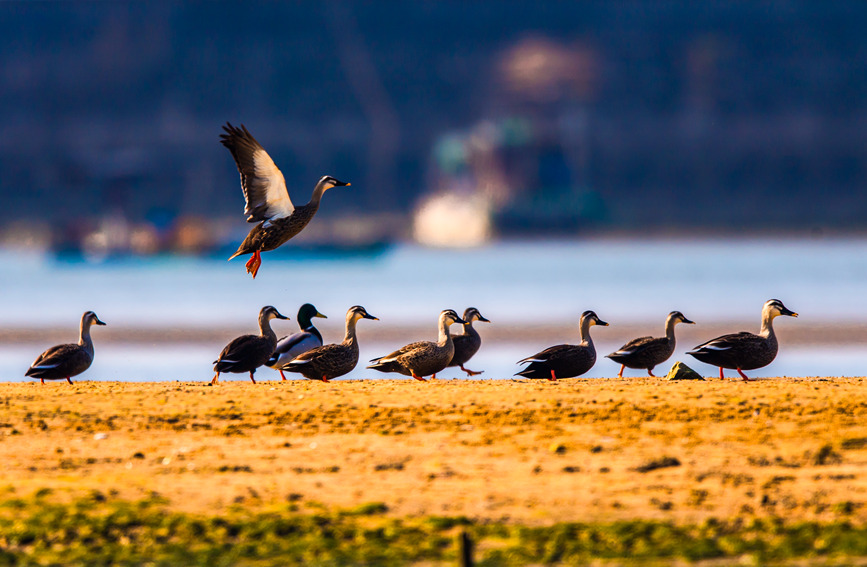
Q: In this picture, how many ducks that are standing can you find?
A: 9